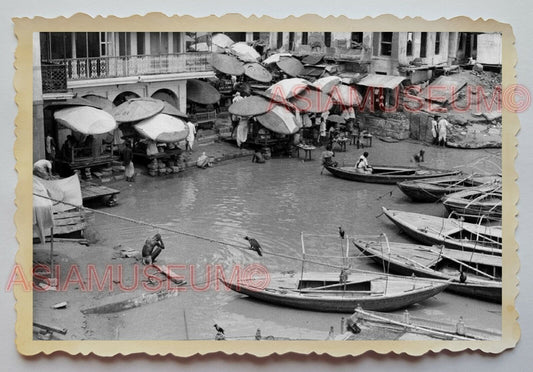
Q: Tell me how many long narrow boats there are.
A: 6